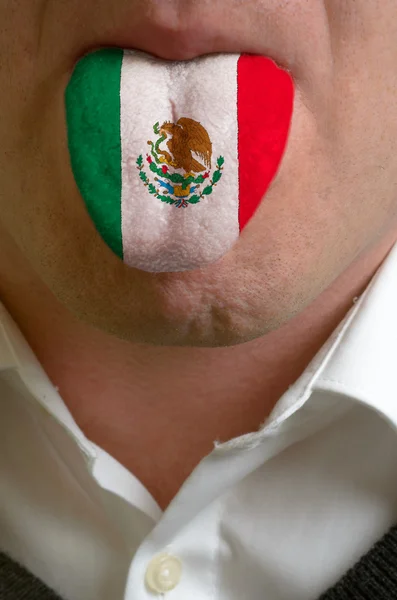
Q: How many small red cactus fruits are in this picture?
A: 3